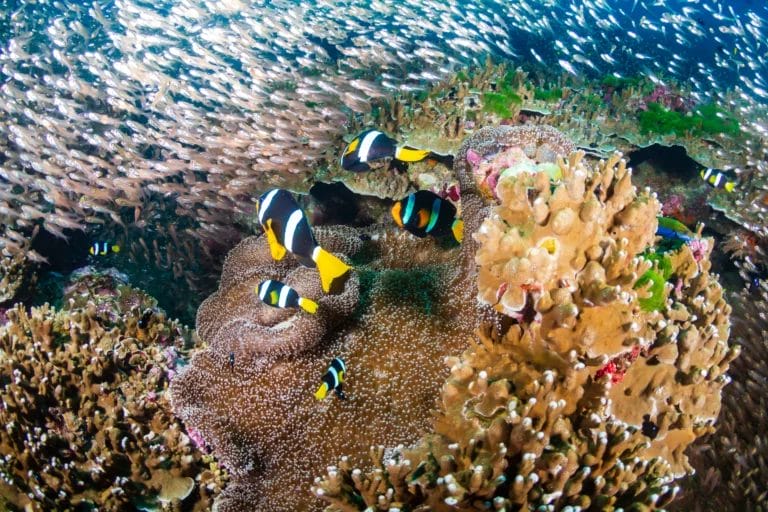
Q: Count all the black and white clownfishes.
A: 7